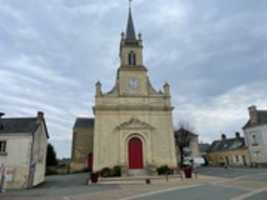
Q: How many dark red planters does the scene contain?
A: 2